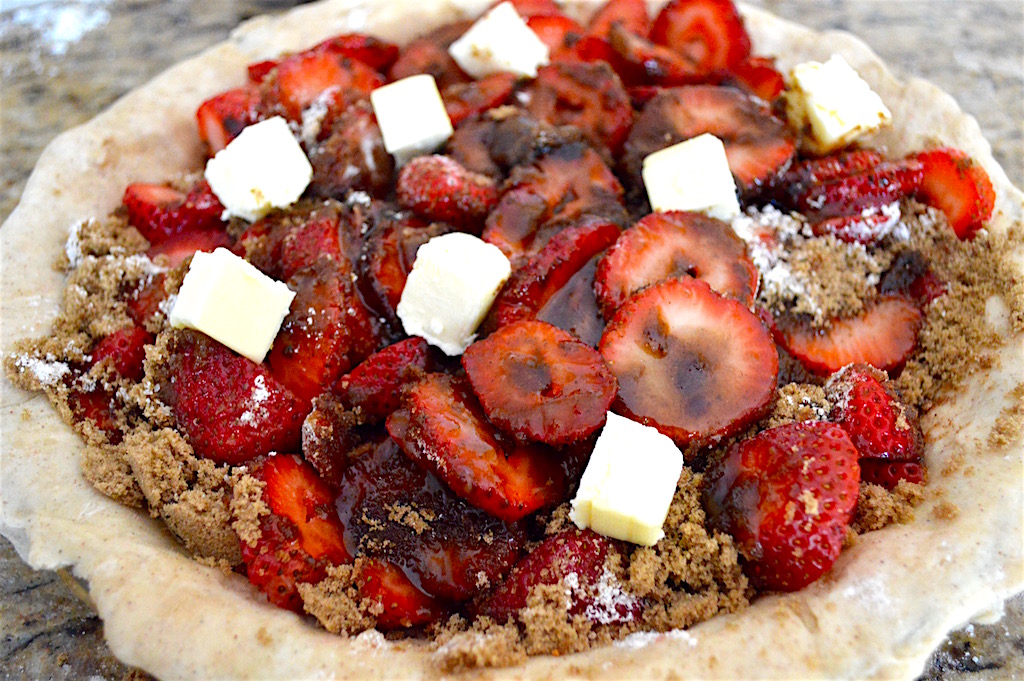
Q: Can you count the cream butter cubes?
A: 8